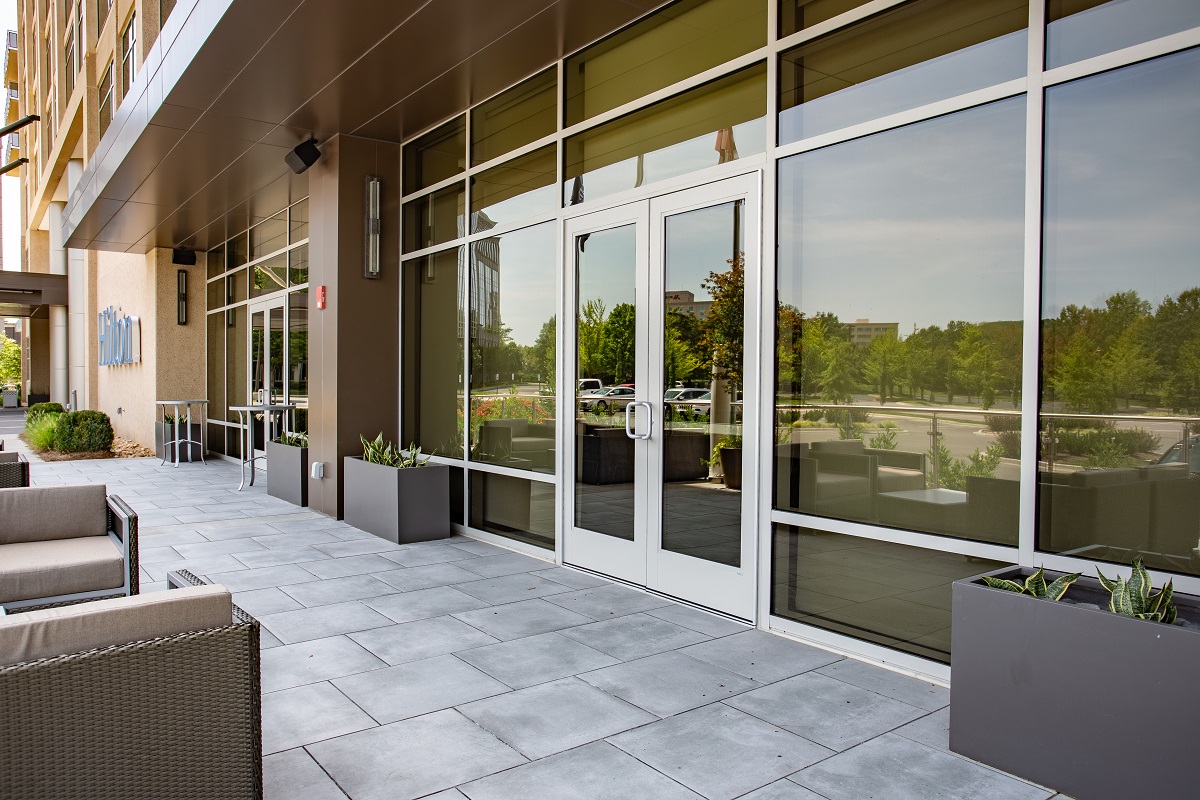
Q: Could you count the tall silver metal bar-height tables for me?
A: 2